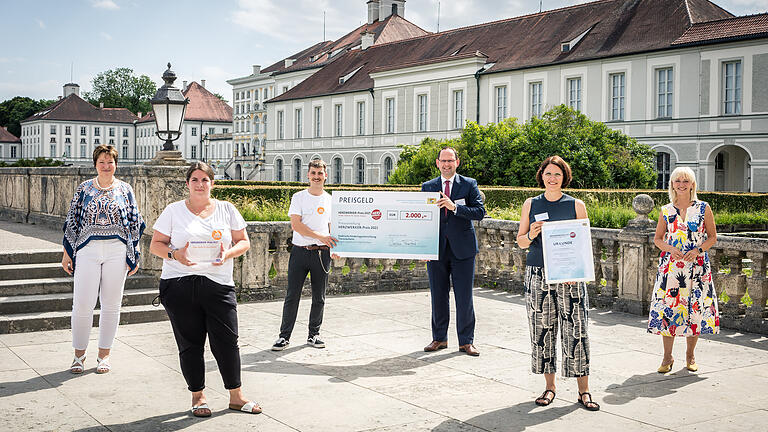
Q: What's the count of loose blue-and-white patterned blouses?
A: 1